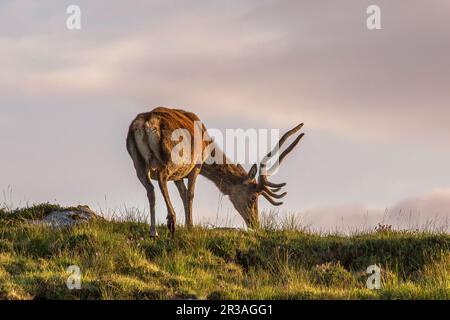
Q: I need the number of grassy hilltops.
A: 1